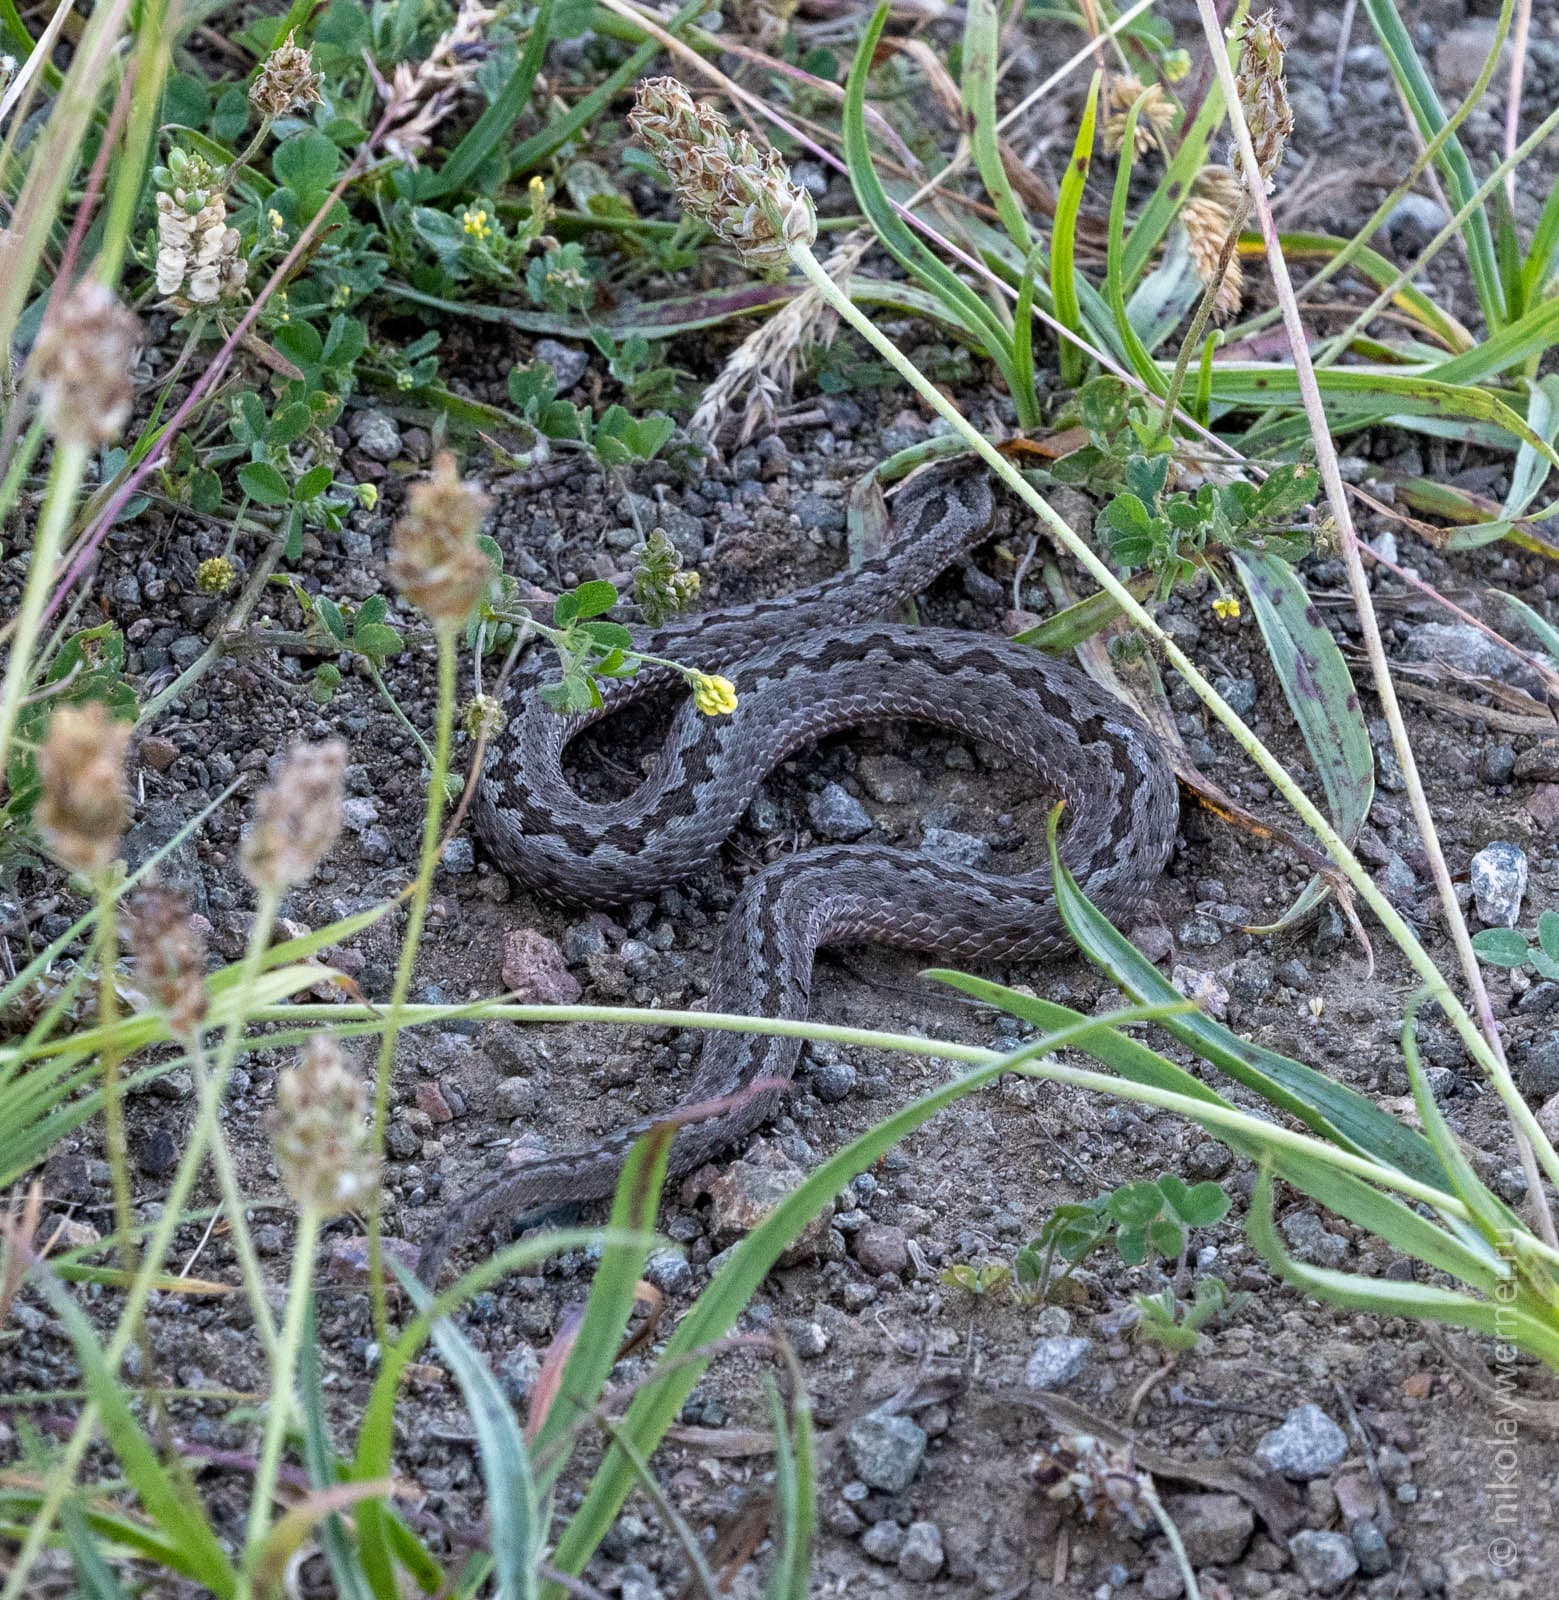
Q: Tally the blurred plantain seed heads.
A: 6